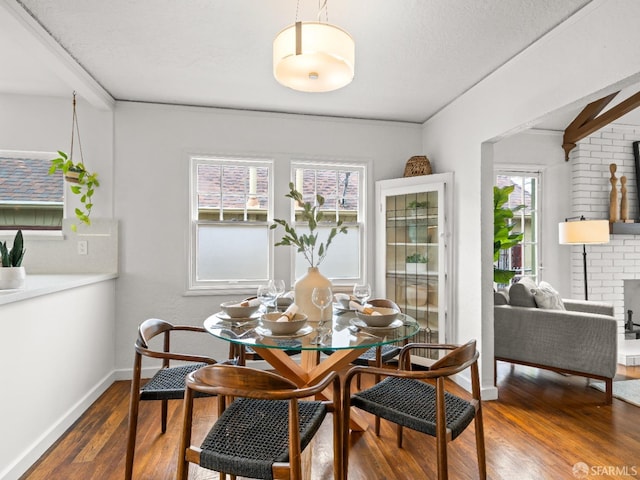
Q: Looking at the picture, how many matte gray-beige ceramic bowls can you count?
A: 5